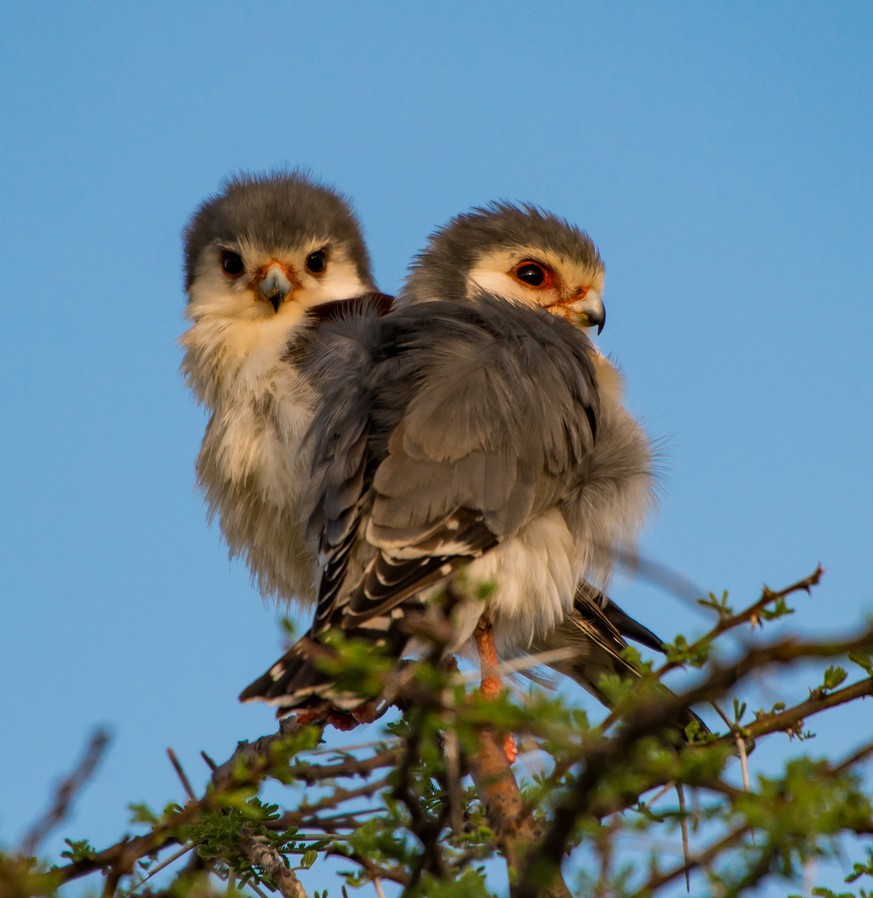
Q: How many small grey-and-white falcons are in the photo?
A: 2